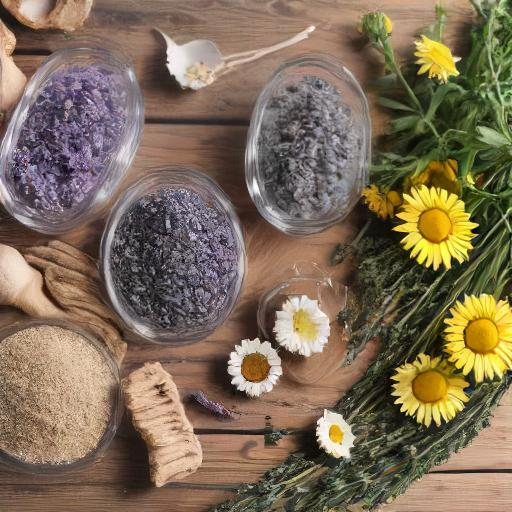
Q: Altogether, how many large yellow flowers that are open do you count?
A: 3